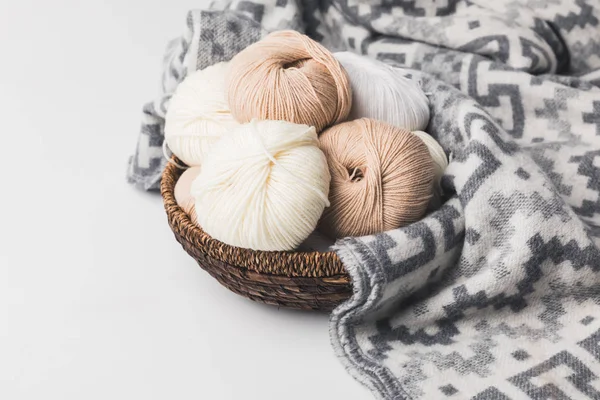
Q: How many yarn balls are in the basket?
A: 7